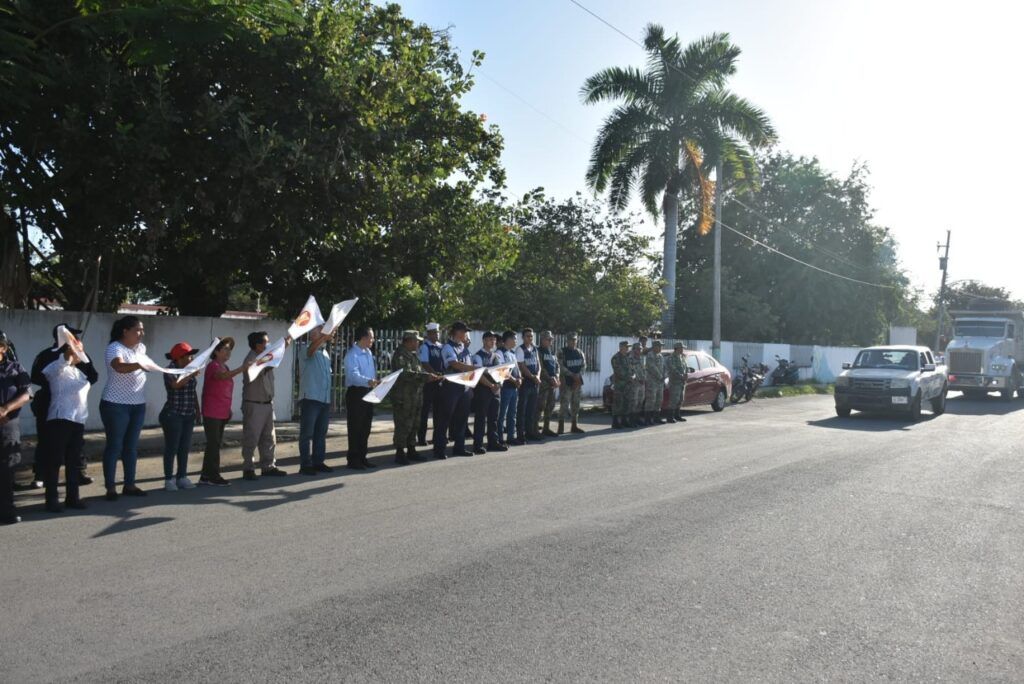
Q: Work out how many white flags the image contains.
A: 9